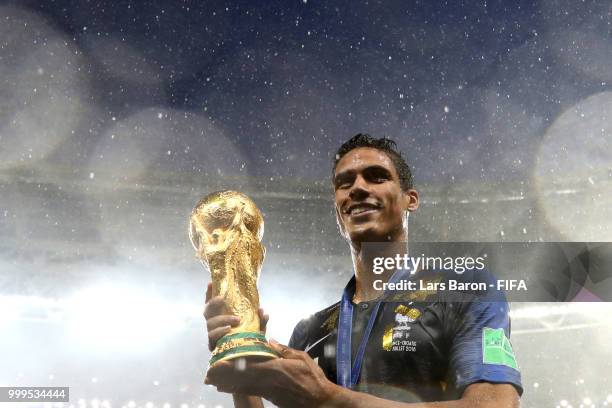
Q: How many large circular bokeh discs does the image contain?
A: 3